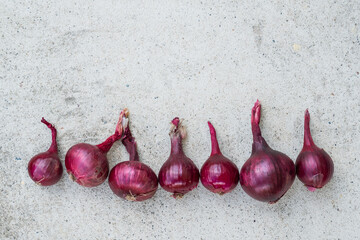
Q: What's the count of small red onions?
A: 7